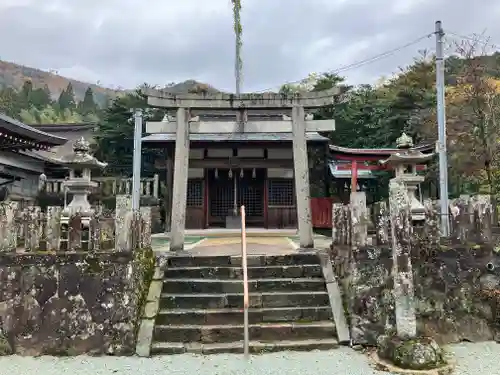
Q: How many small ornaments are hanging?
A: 4